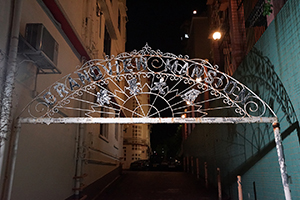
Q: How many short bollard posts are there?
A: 7